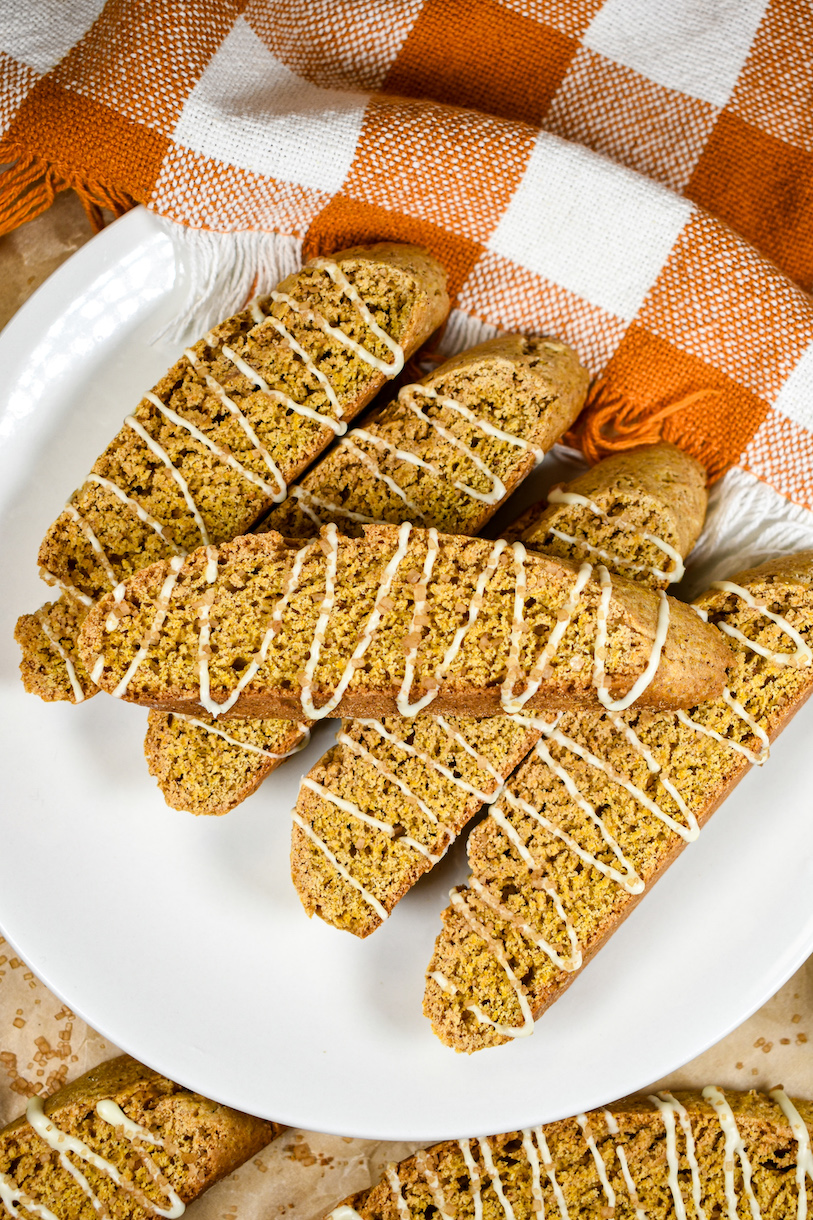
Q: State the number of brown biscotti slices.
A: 7